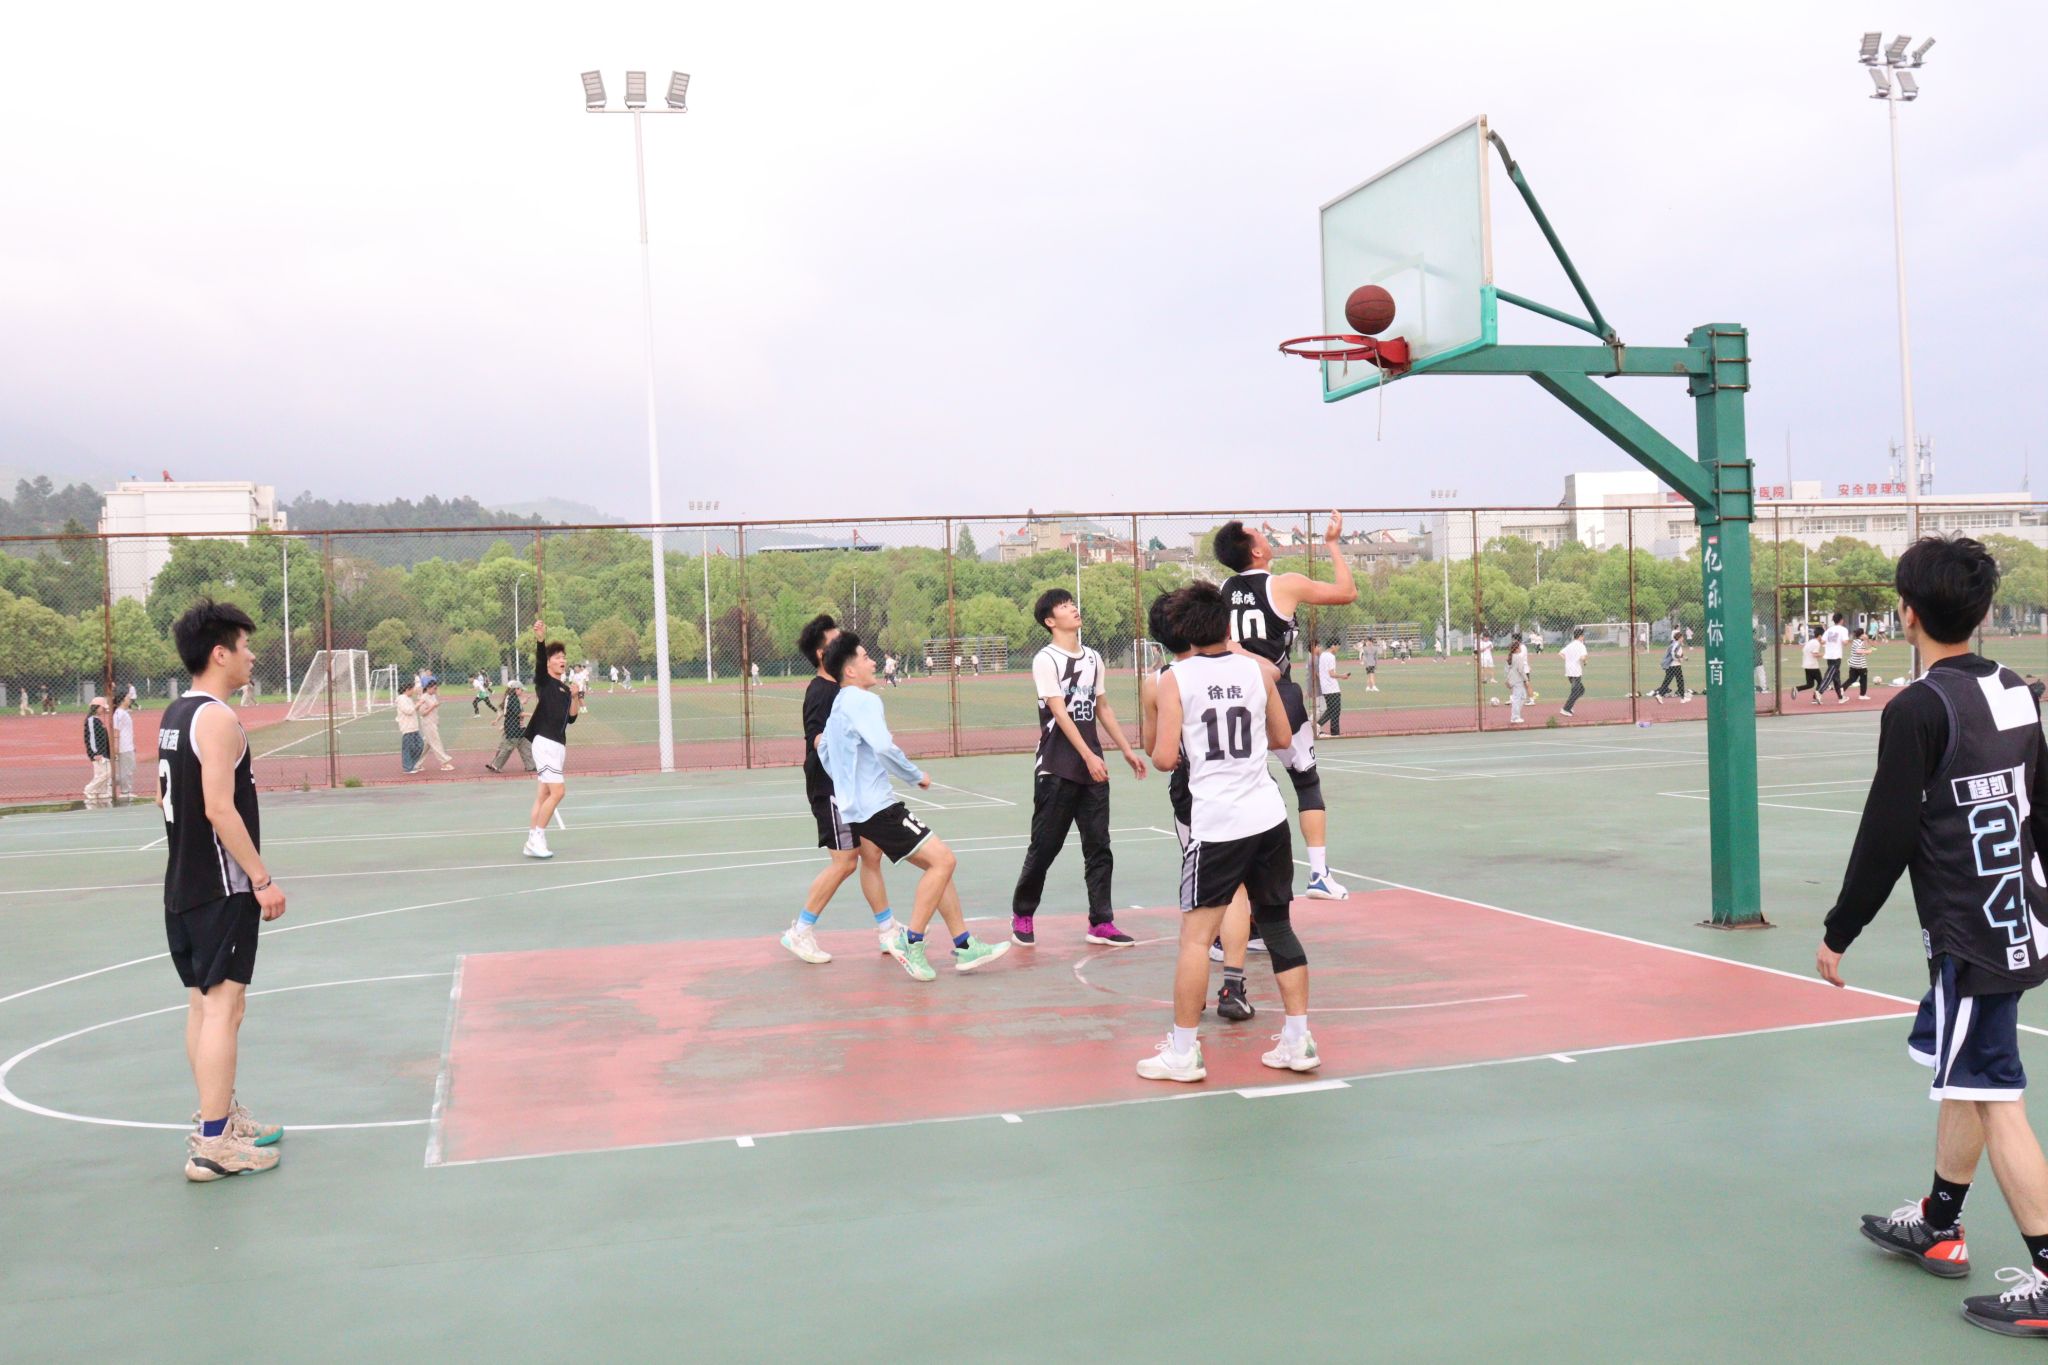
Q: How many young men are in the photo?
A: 9